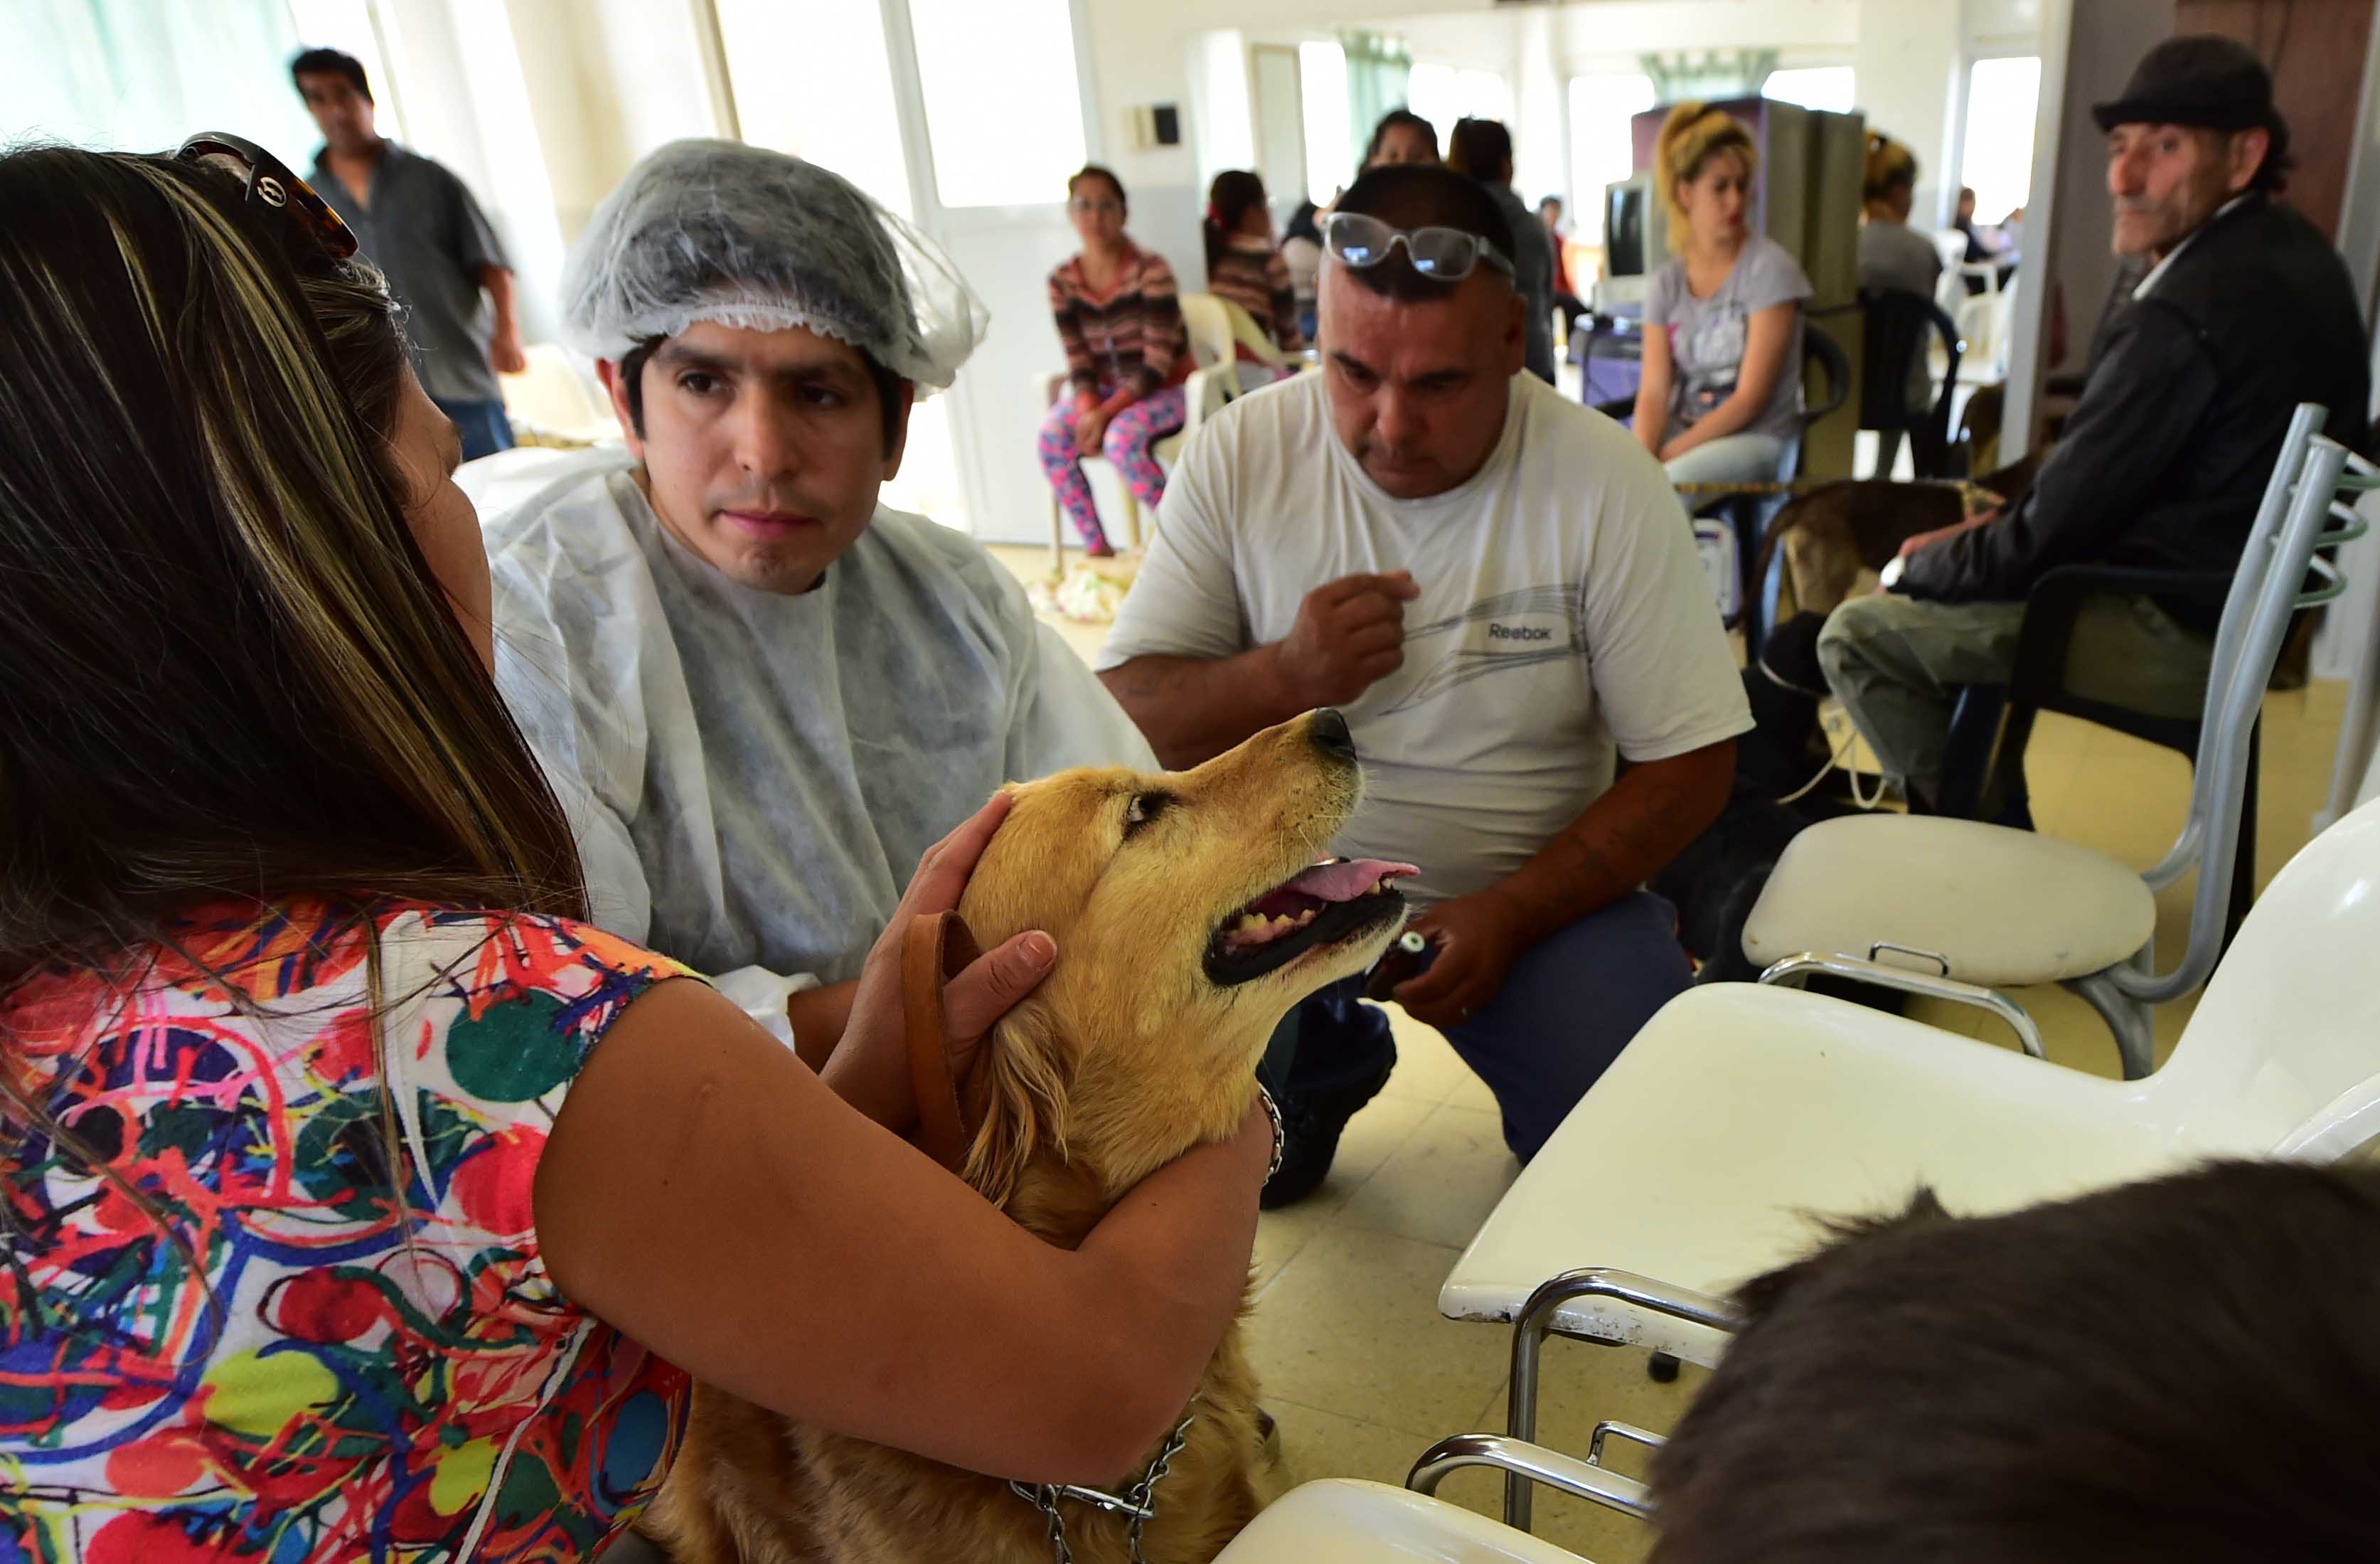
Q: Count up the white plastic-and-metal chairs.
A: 3